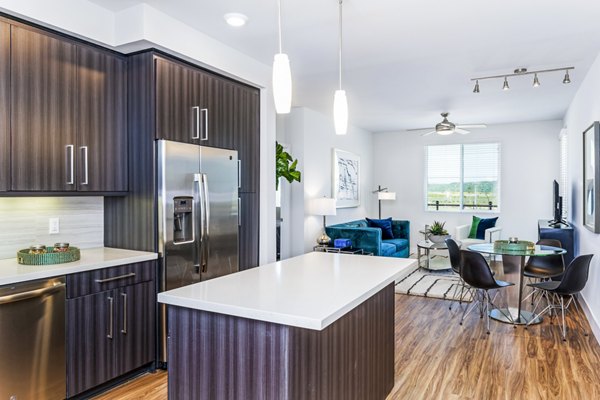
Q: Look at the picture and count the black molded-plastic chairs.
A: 4